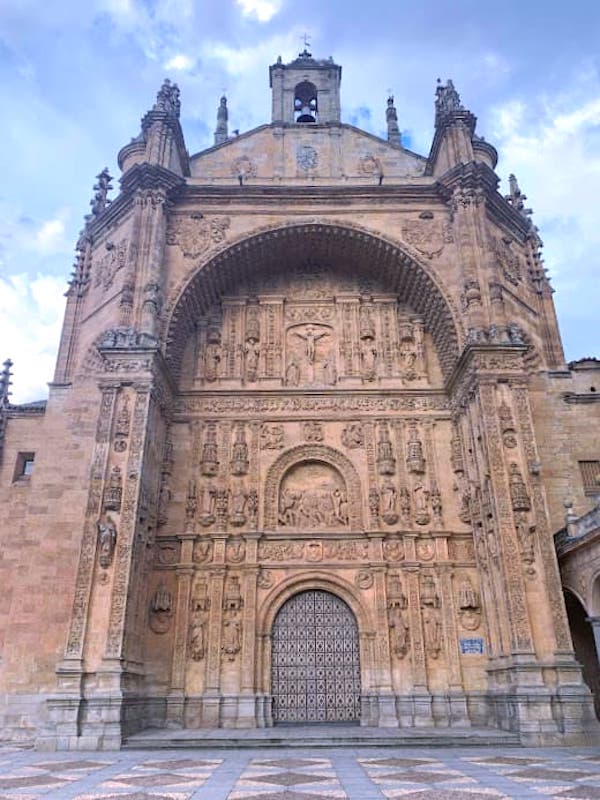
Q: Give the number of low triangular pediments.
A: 1